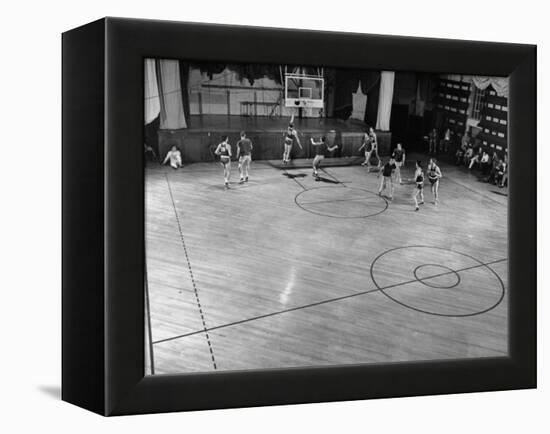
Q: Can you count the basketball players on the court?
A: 10